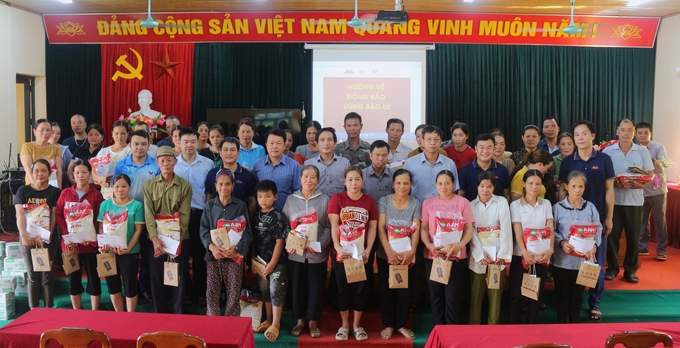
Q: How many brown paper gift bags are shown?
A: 13